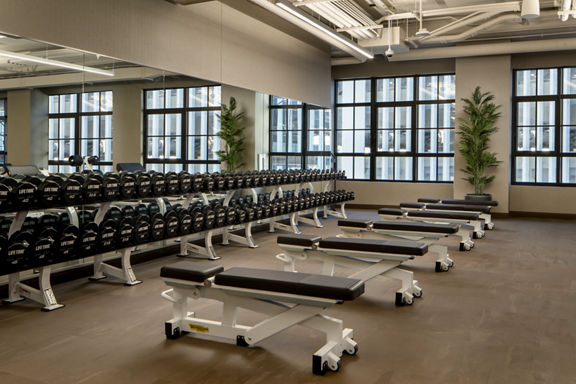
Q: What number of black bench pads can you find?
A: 12